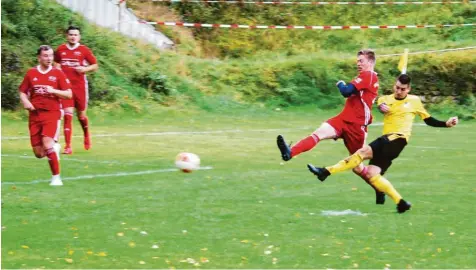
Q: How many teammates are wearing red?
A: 3